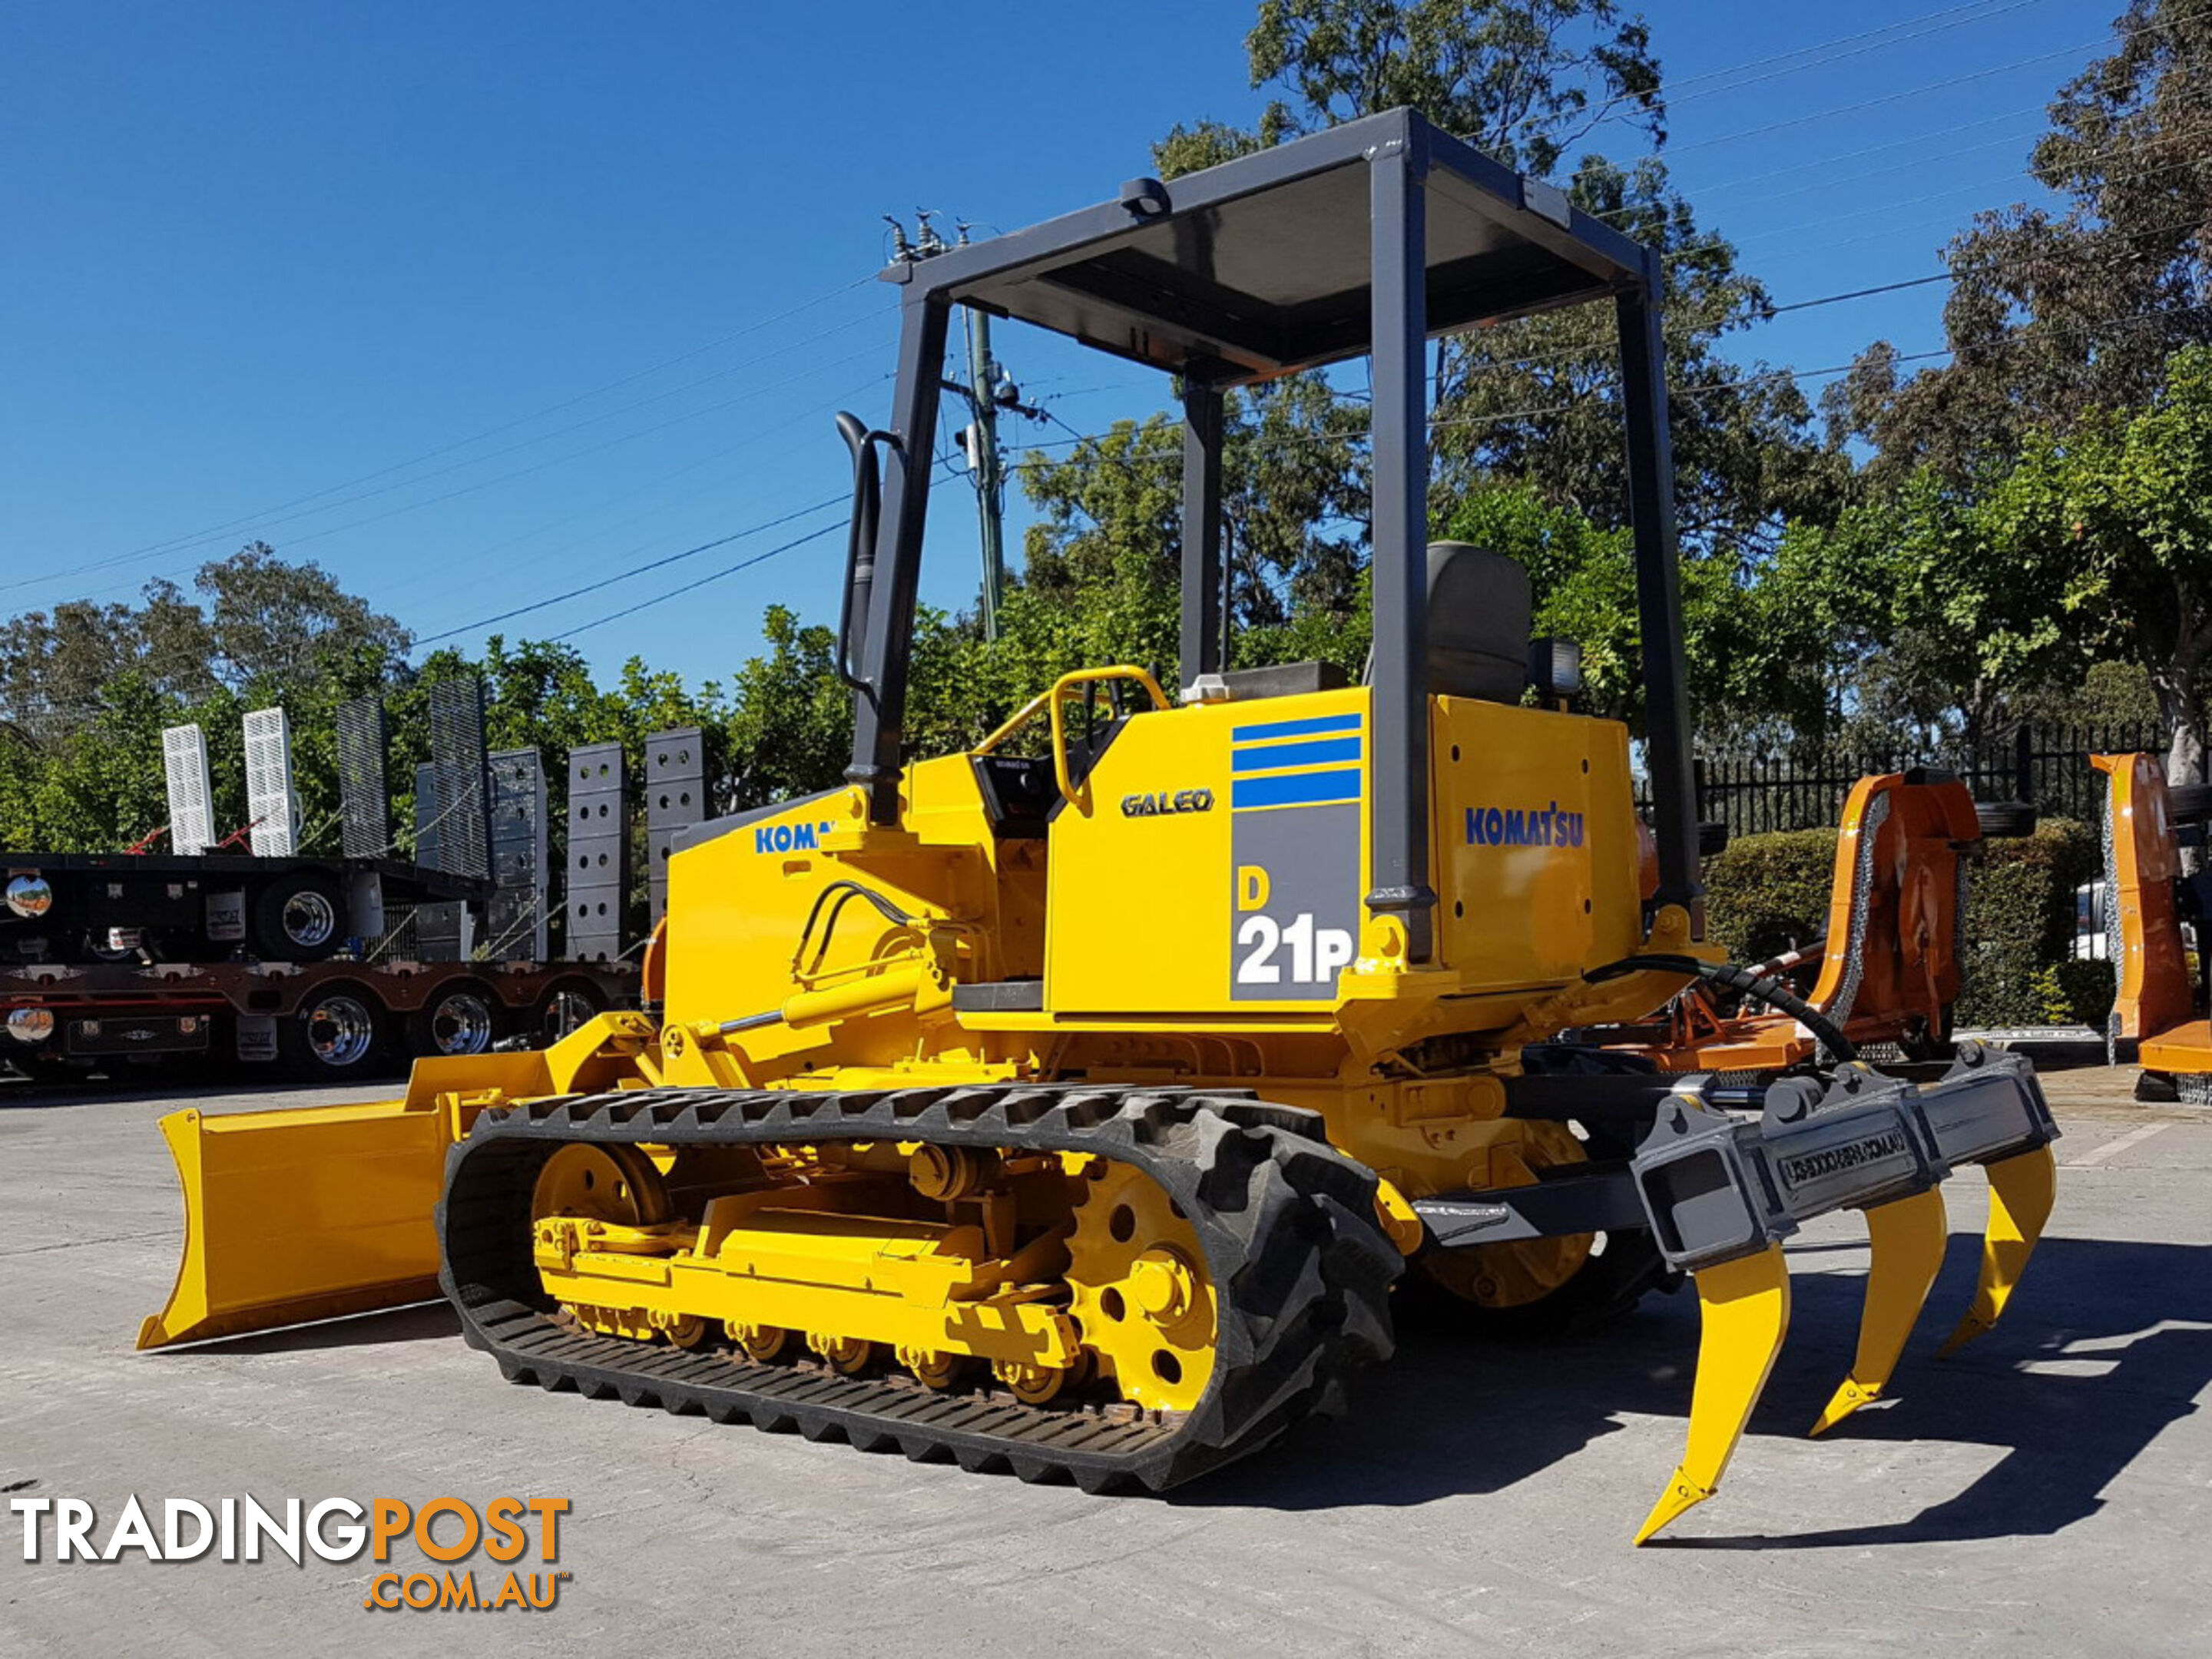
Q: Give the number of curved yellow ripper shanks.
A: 3